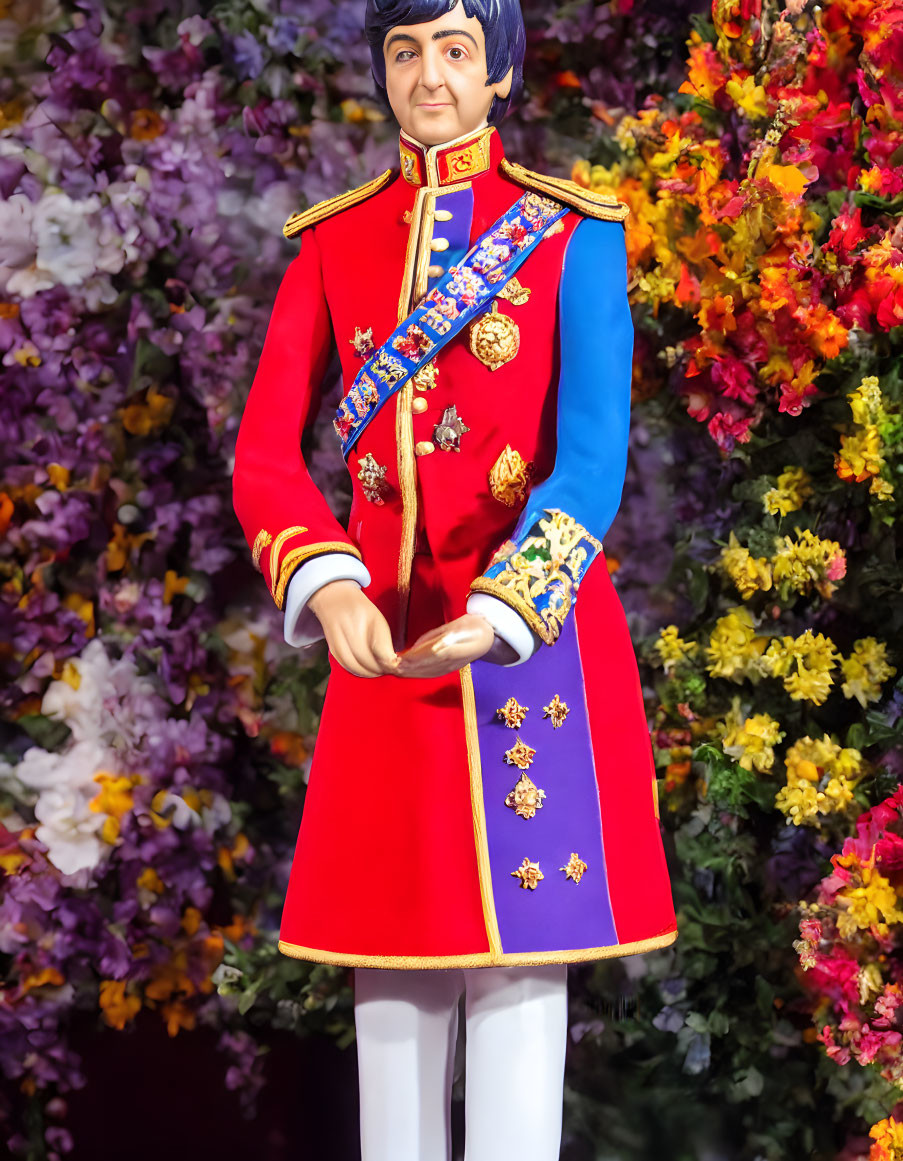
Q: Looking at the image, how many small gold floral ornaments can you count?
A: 6